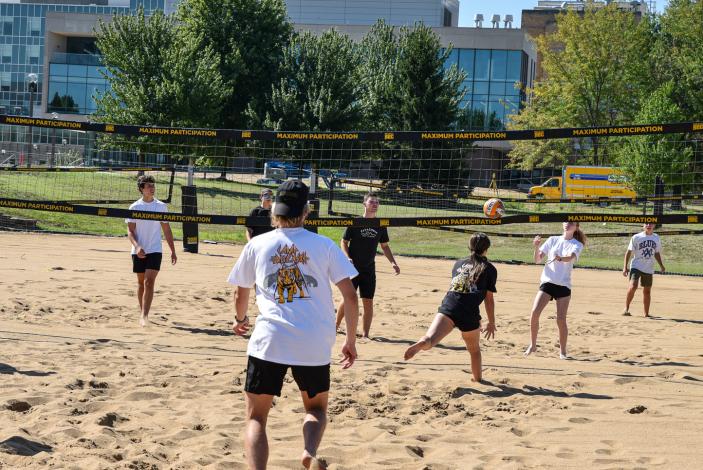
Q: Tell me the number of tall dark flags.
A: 0